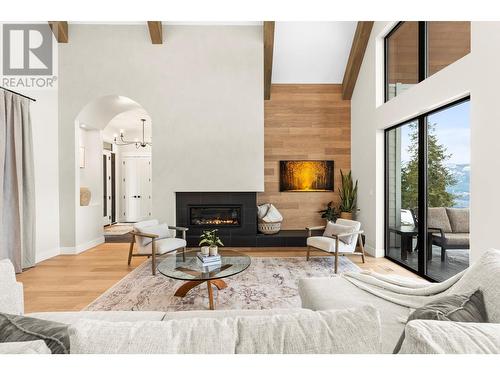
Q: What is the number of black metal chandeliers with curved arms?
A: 1